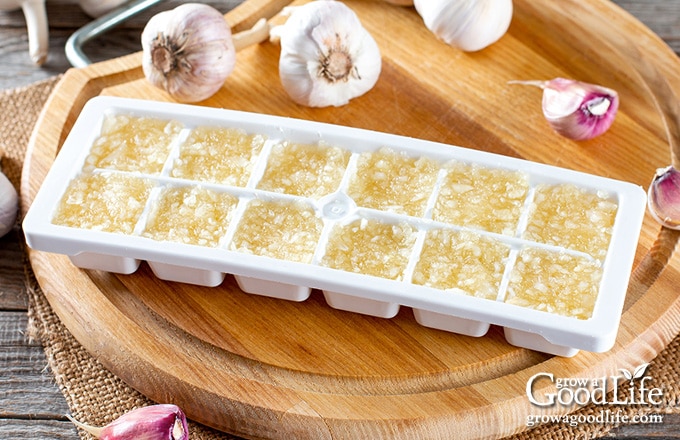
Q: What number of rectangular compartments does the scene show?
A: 12